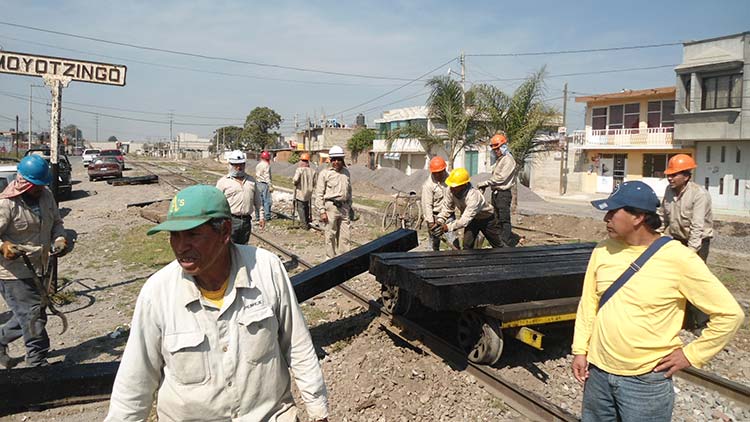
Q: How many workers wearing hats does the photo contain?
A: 11